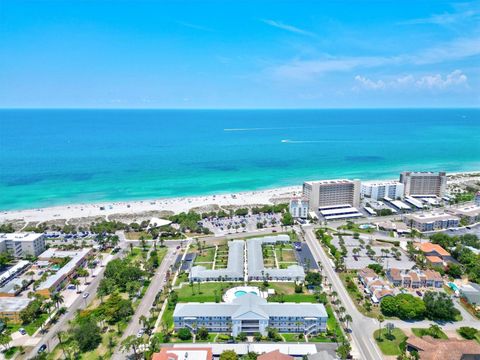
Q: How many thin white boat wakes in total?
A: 2